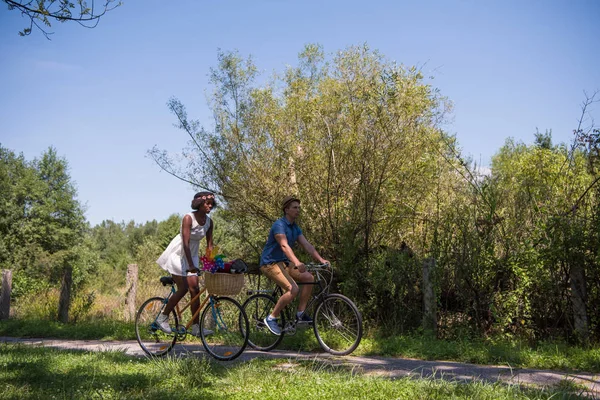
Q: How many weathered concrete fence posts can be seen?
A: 5